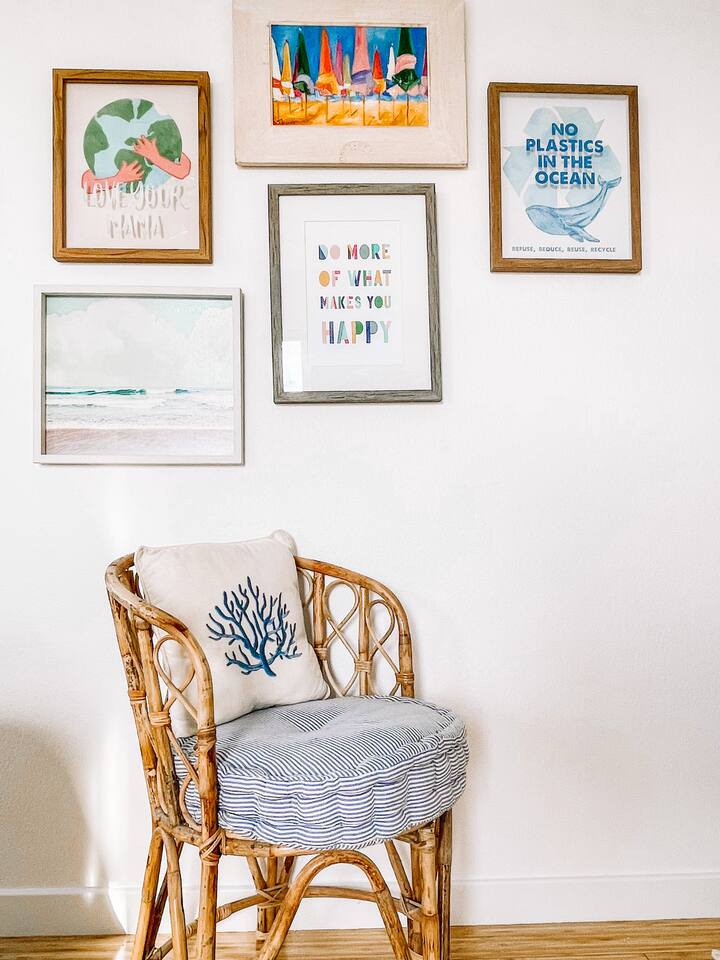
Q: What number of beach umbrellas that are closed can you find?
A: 12